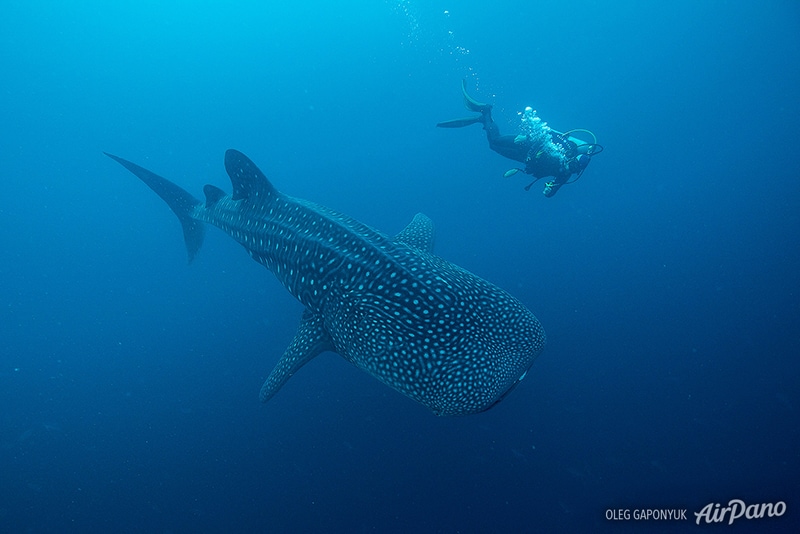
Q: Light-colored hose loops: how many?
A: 1